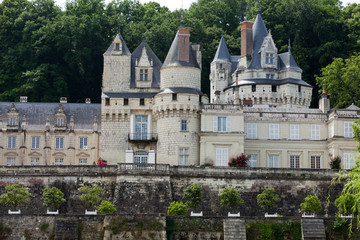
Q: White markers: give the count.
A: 8